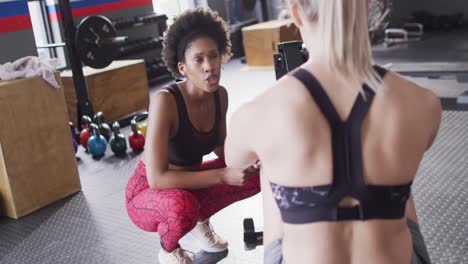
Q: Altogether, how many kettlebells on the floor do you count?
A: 7